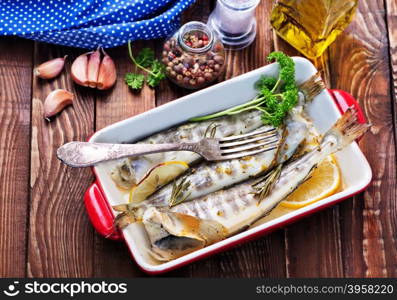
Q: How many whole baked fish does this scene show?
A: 3